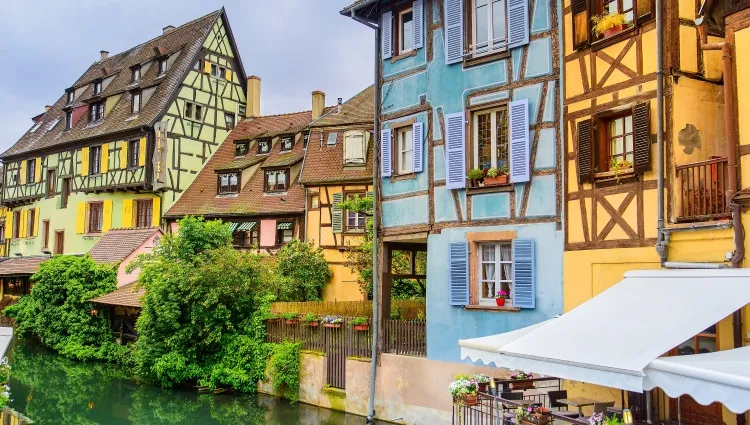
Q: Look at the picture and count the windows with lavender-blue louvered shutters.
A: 5